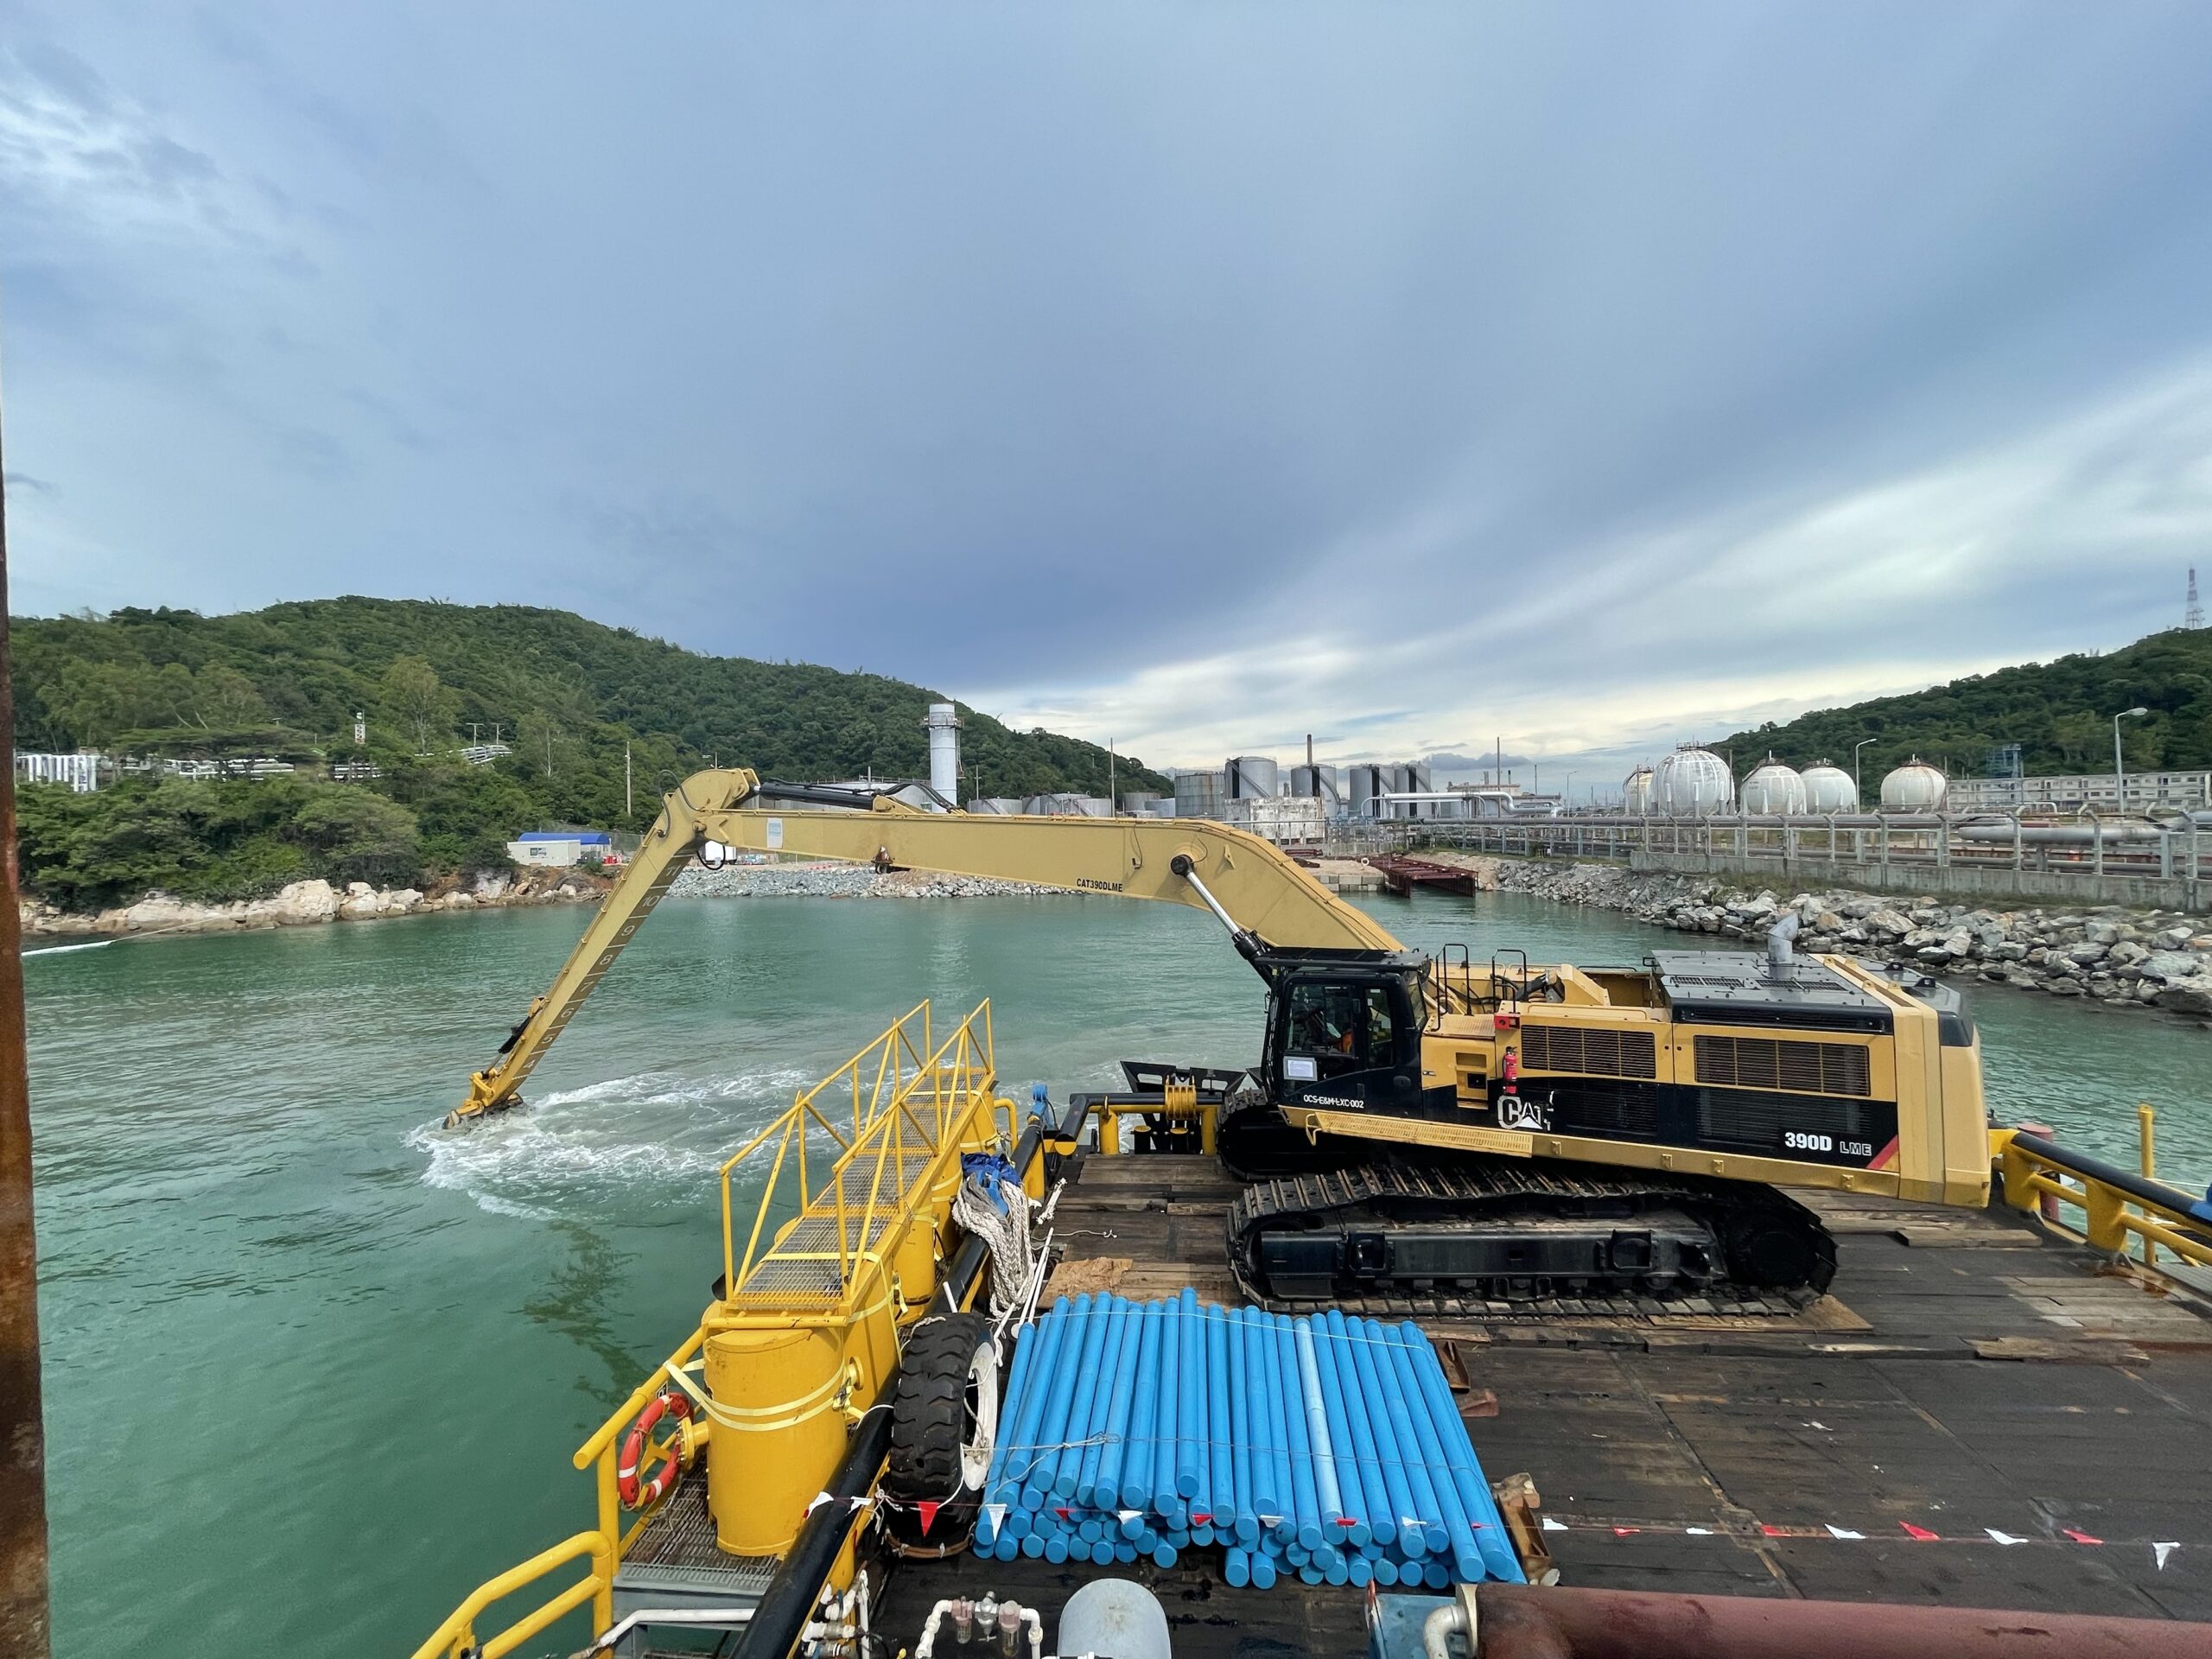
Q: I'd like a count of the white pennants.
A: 11